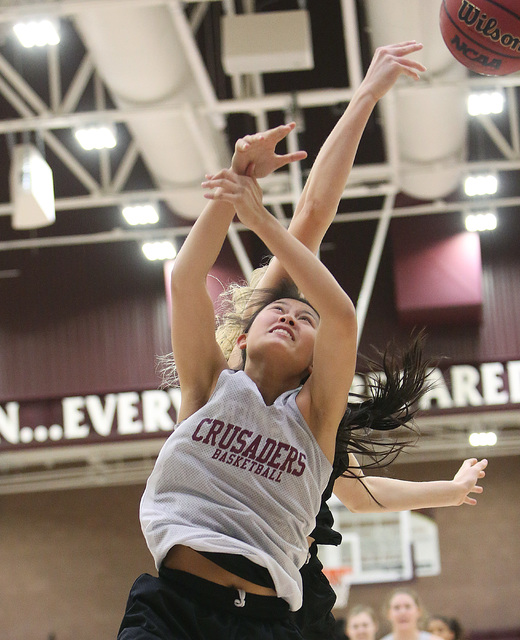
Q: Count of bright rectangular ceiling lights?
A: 8